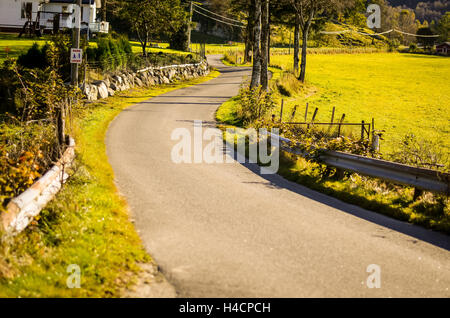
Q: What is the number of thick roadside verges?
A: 2